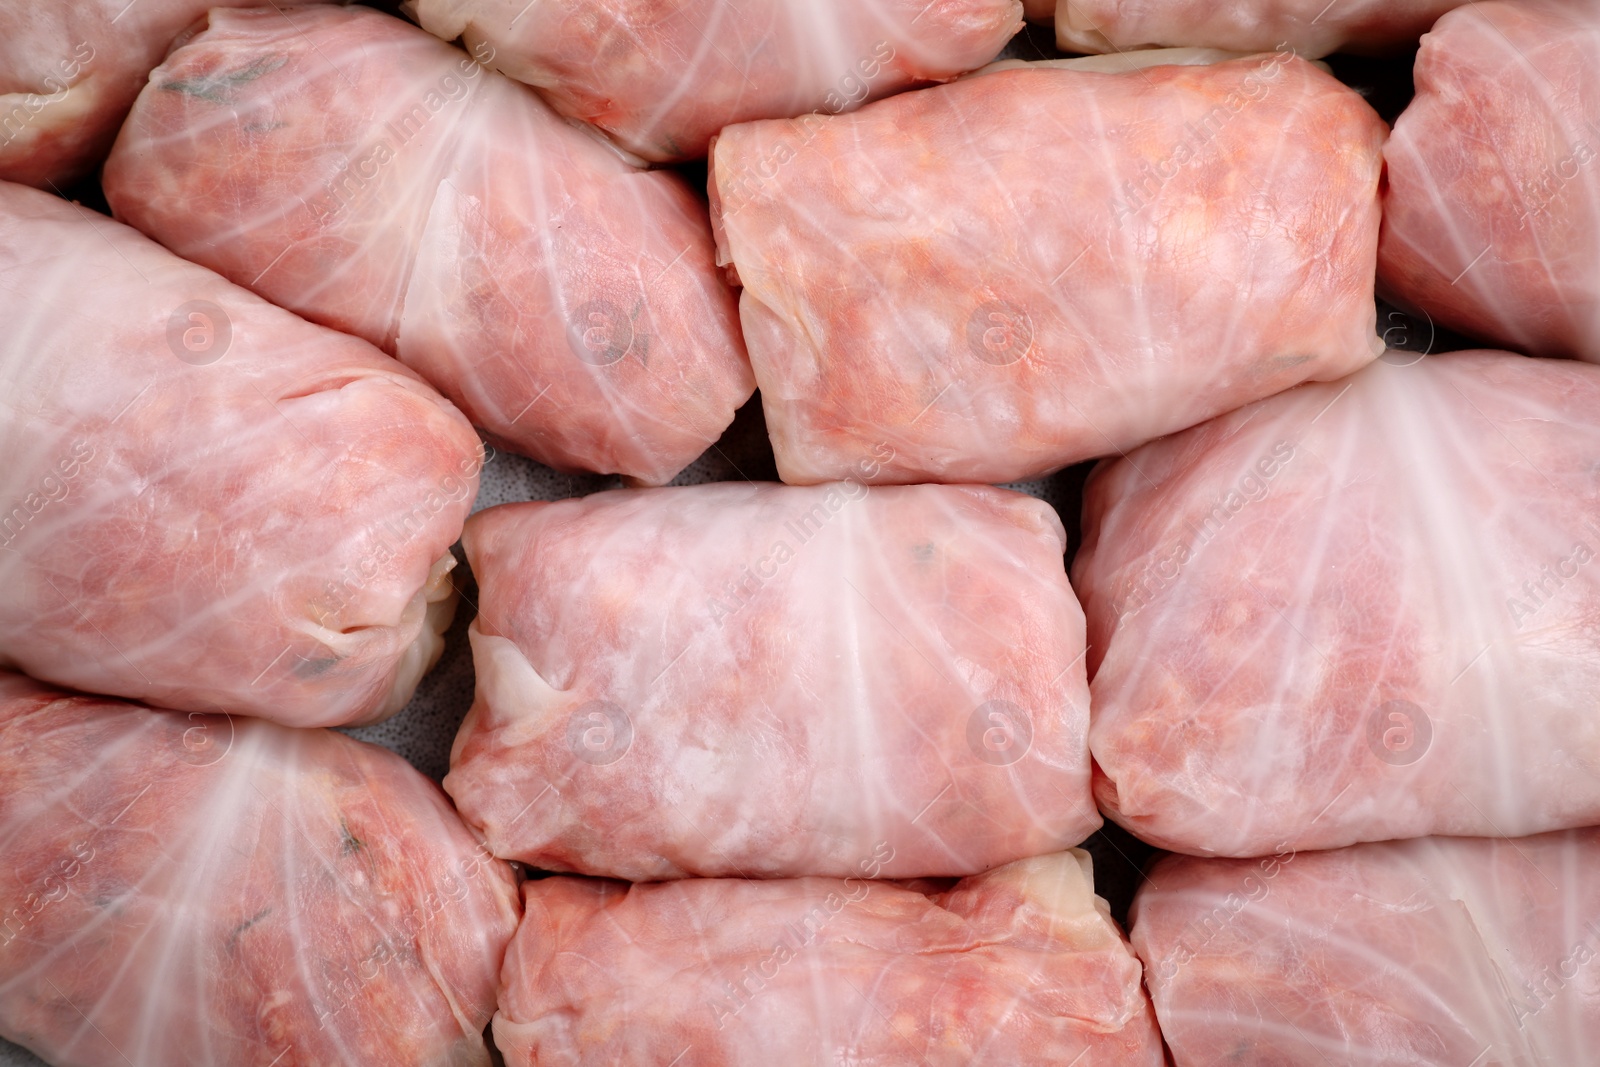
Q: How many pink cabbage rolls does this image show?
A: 12